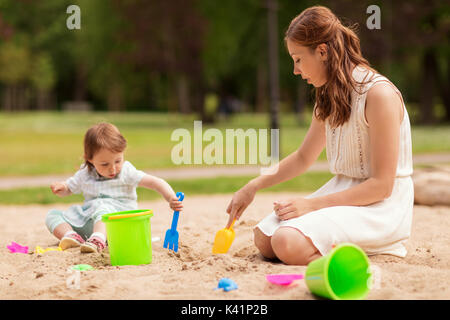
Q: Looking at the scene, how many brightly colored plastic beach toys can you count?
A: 9